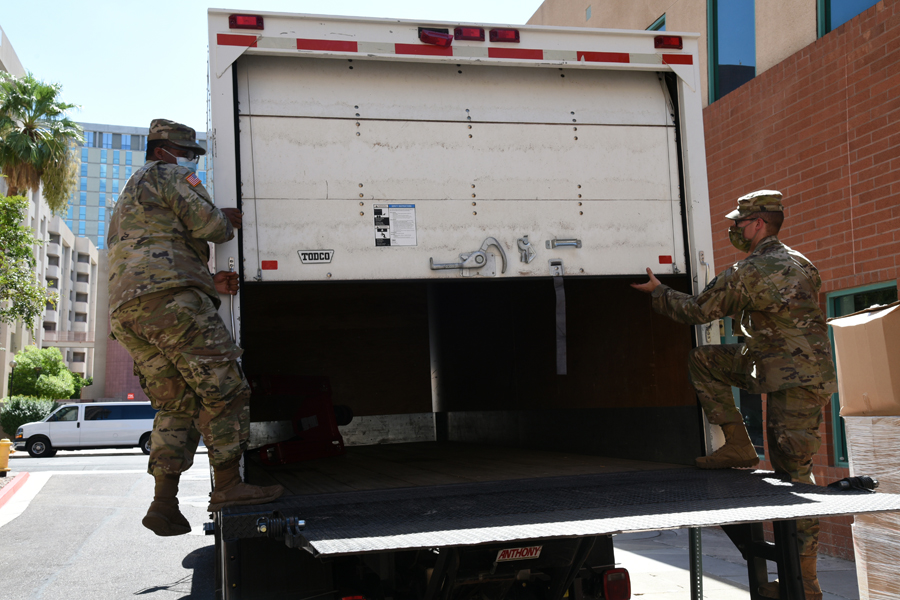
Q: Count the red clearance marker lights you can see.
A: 5